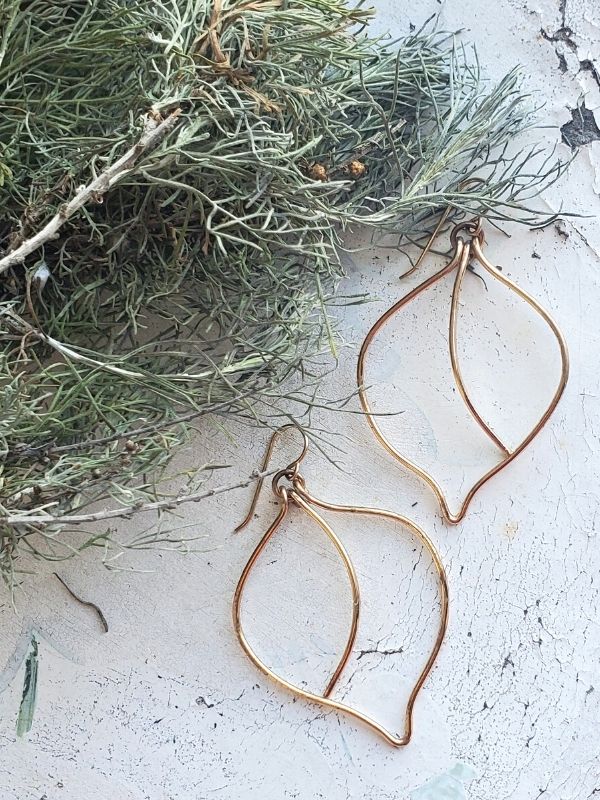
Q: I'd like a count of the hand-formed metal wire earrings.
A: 2